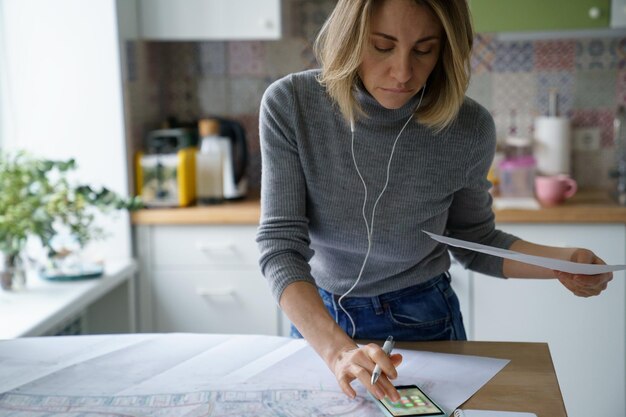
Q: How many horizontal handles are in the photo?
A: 2